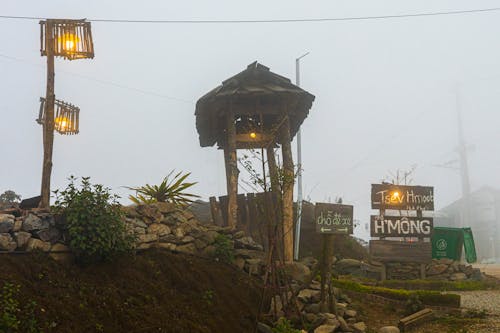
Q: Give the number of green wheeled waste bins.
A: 1